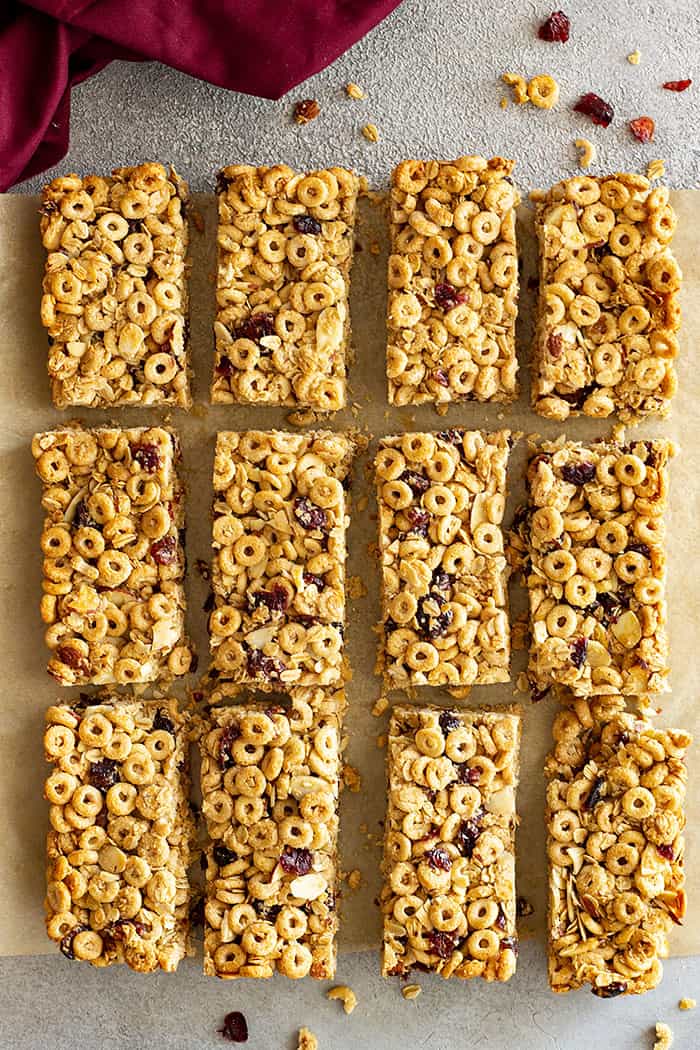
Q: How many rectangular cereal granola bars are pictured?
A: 12